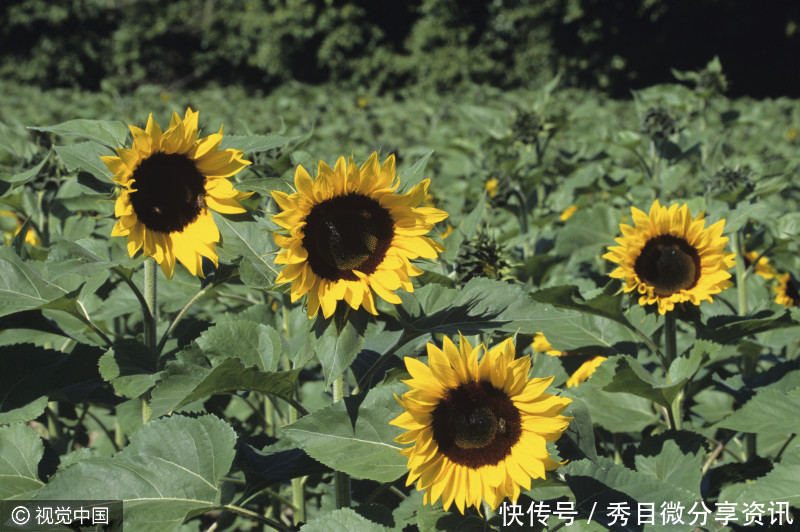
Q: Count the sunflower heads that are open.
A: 4